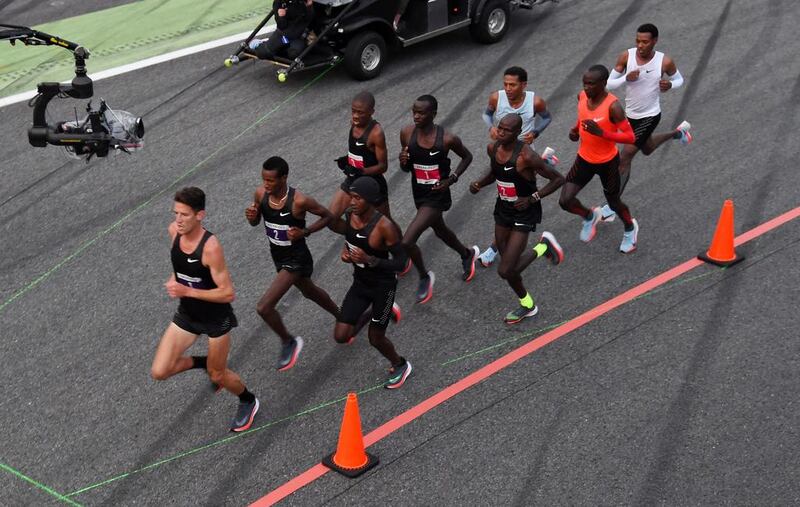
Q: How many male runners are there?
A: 9